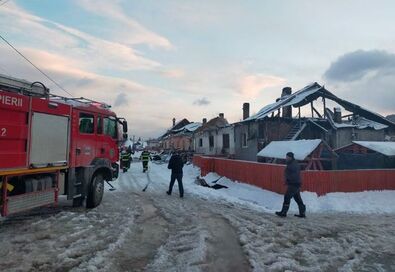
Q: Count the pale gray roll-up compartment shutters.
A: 1